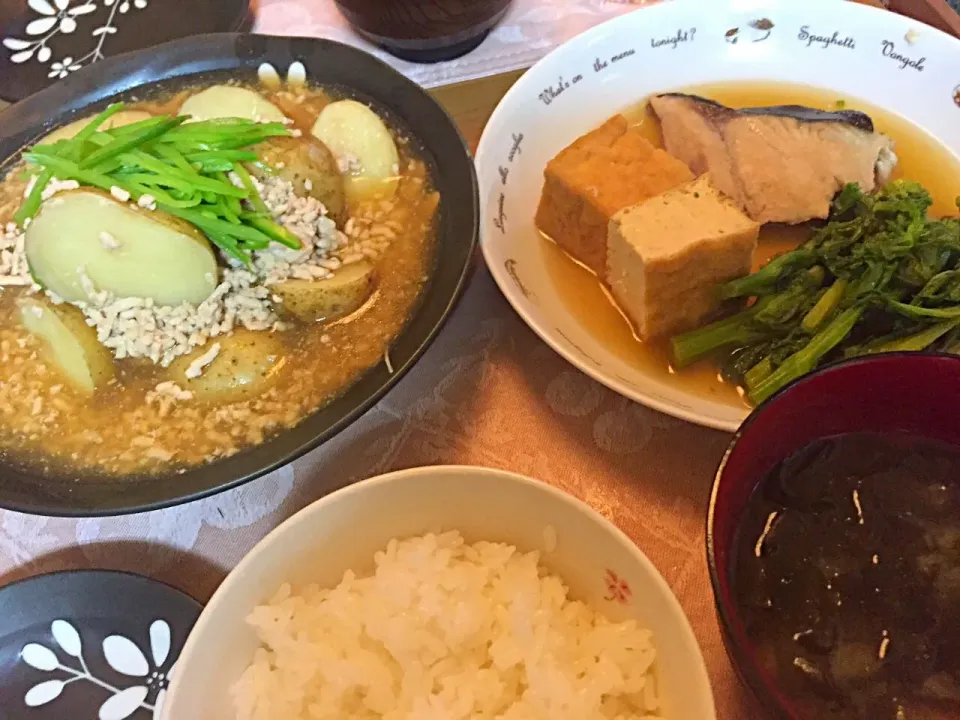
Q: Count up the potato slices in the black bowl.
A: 8